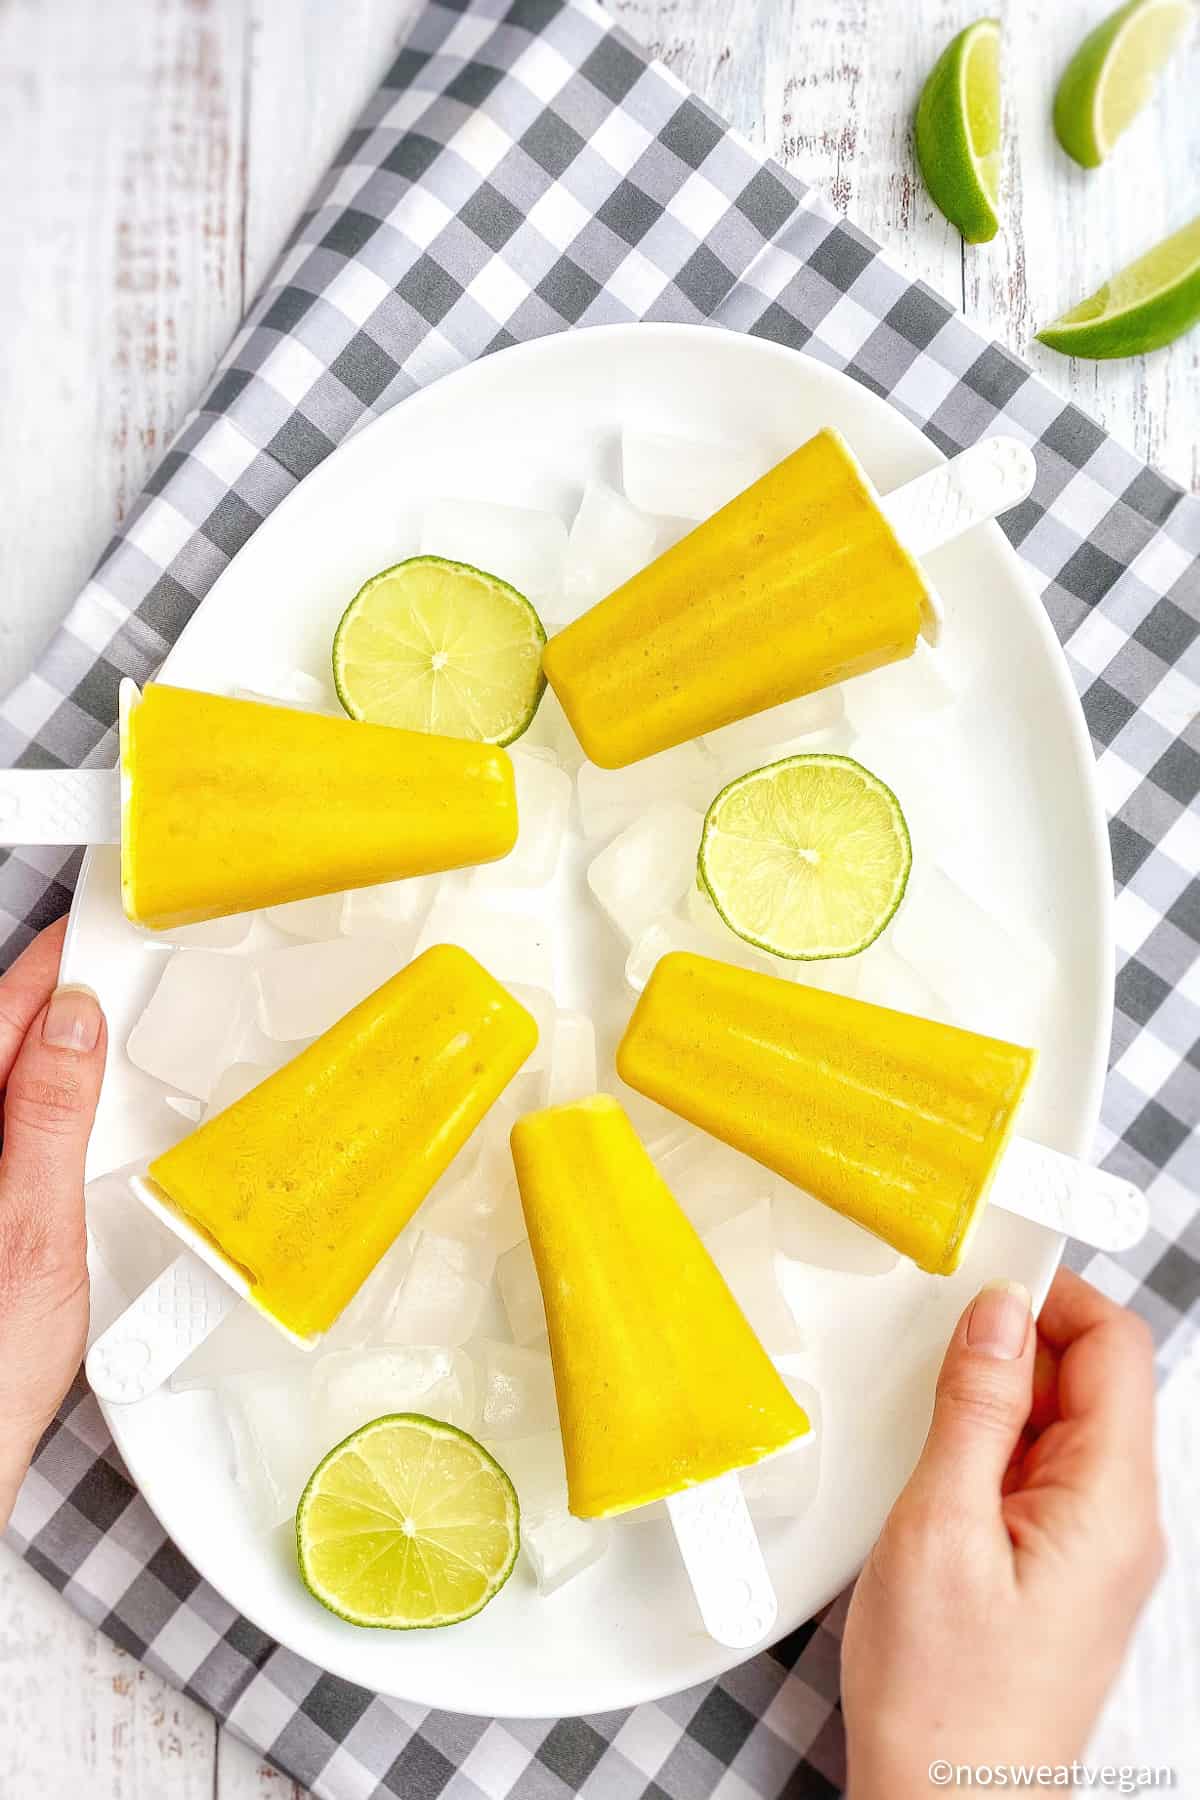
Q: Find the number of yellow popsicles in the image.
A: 5